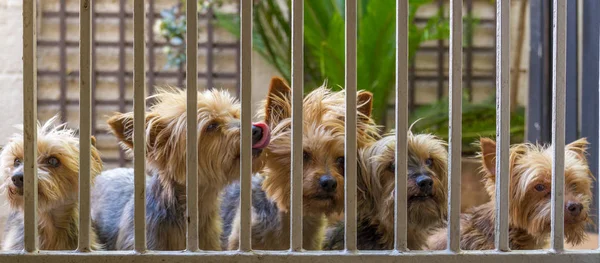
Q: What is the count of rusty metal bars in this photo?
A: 11